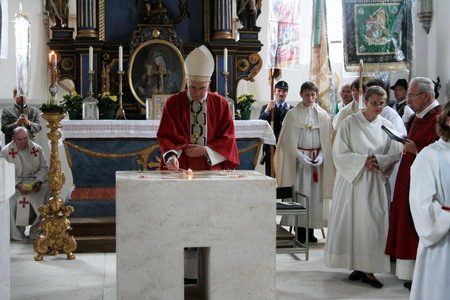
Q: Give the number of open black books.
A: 1